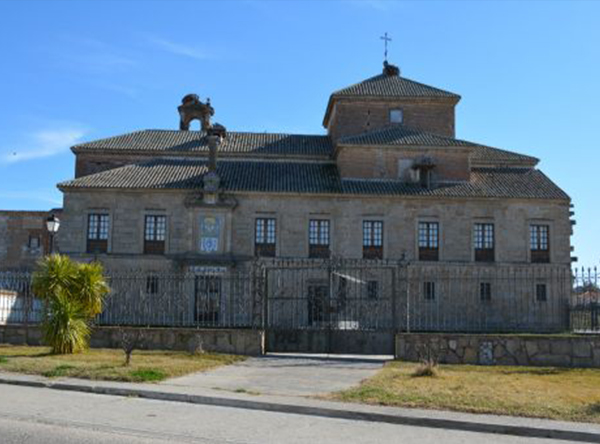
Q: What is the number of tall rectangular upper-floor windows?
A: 8